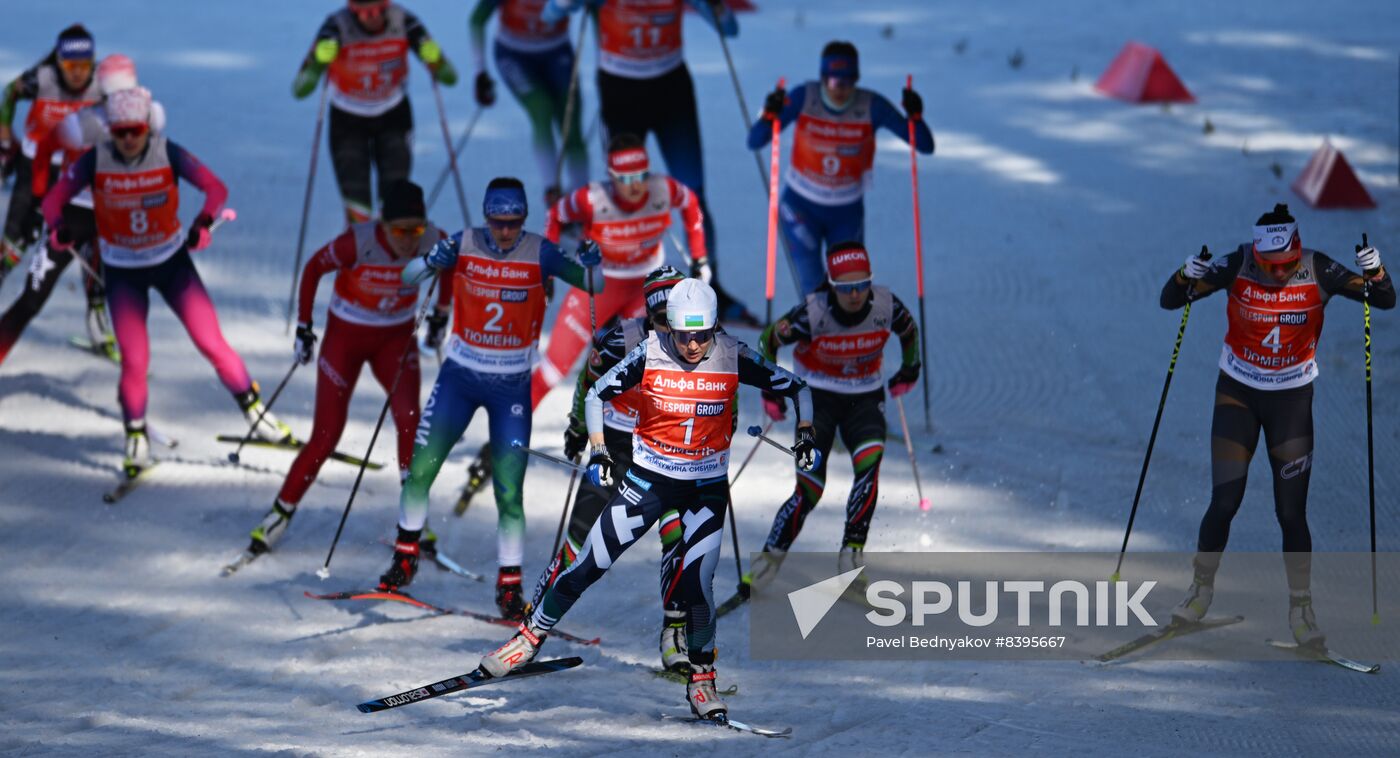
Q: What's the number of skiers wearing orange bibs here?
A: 14